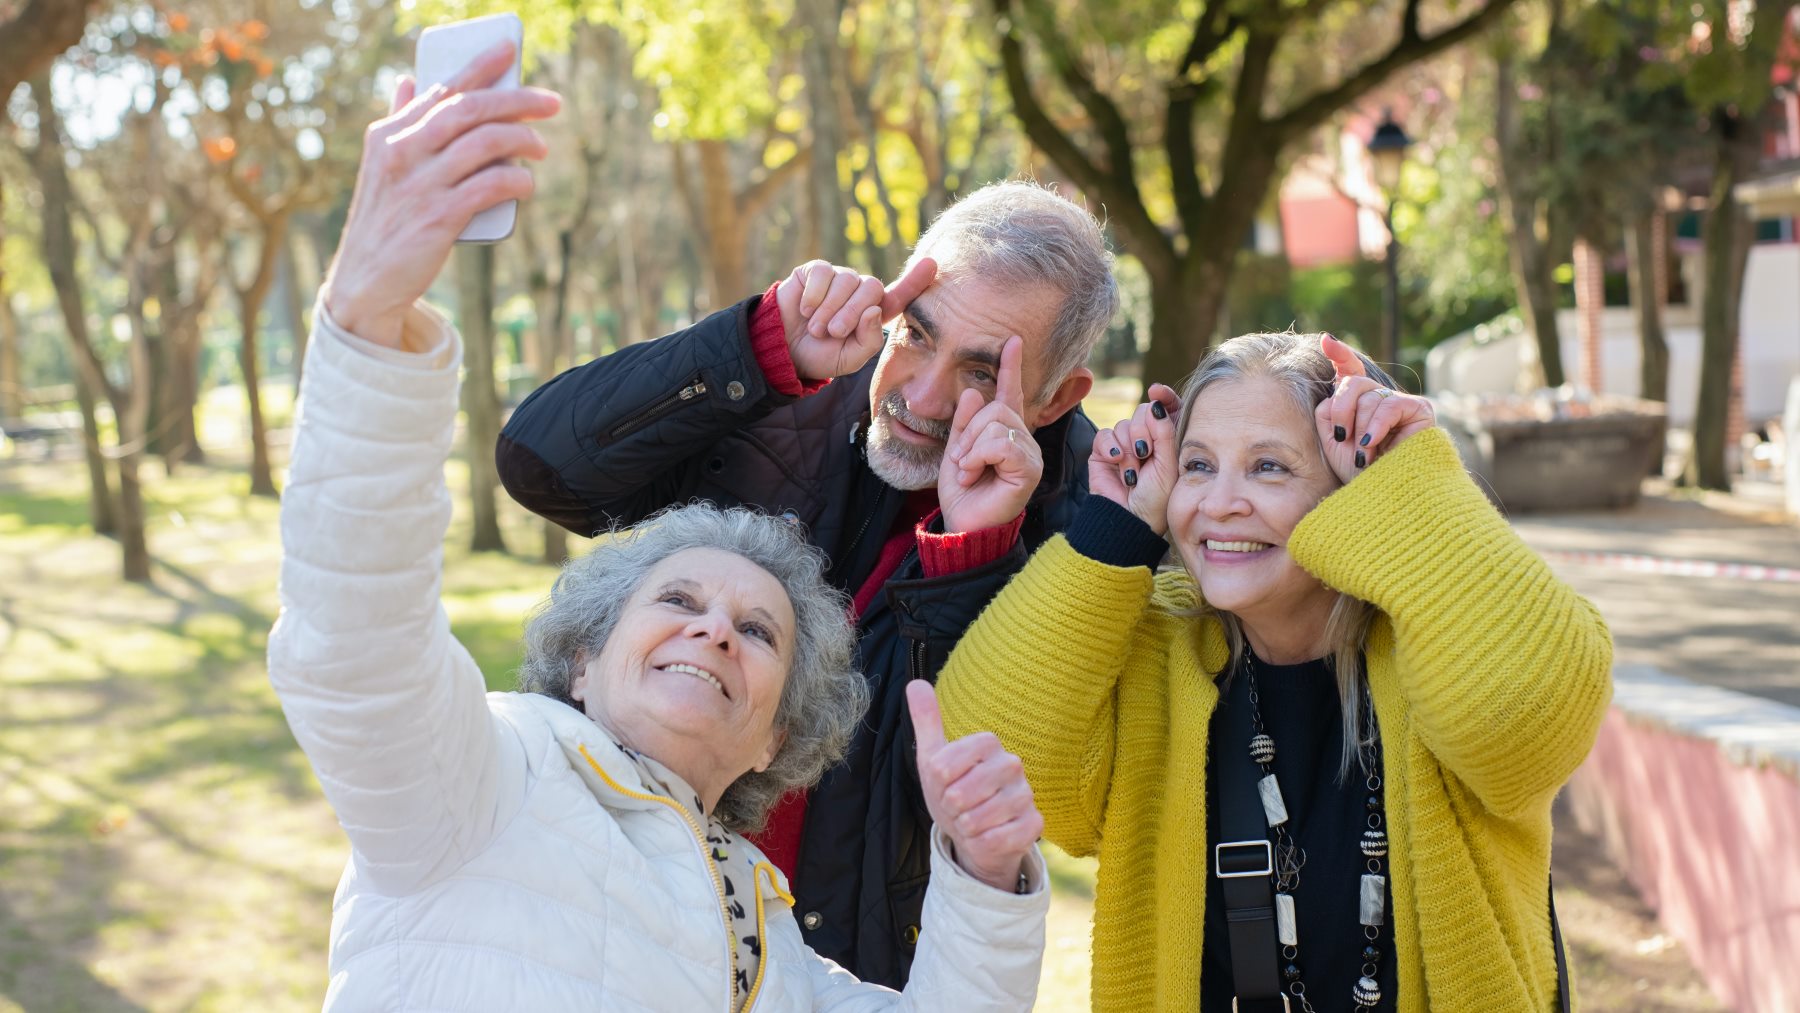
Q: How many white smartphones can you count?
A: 1